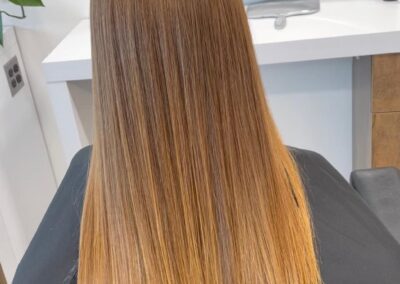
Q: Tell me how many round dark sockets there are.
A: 4